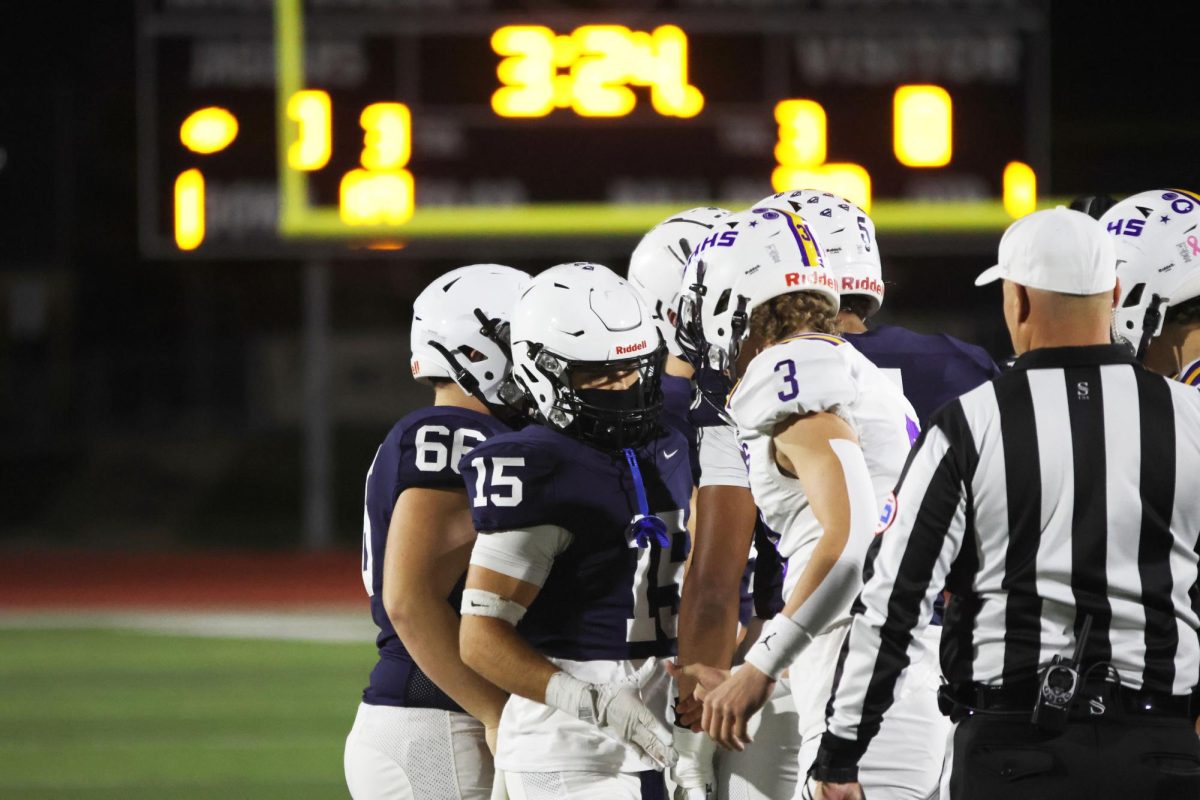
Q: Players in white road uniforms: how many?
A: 2